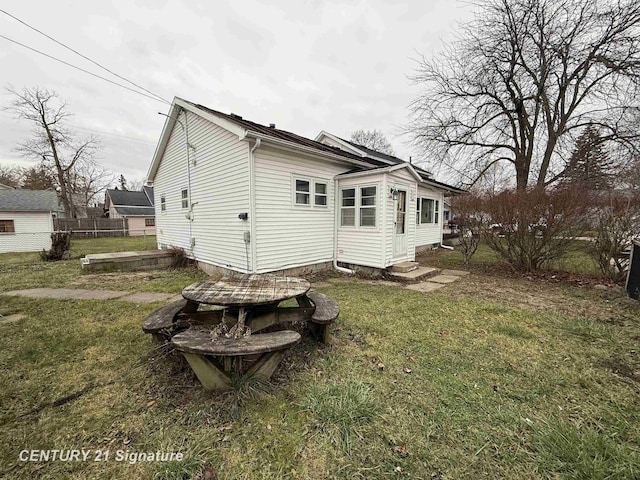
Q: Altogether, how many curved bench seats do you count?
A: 3